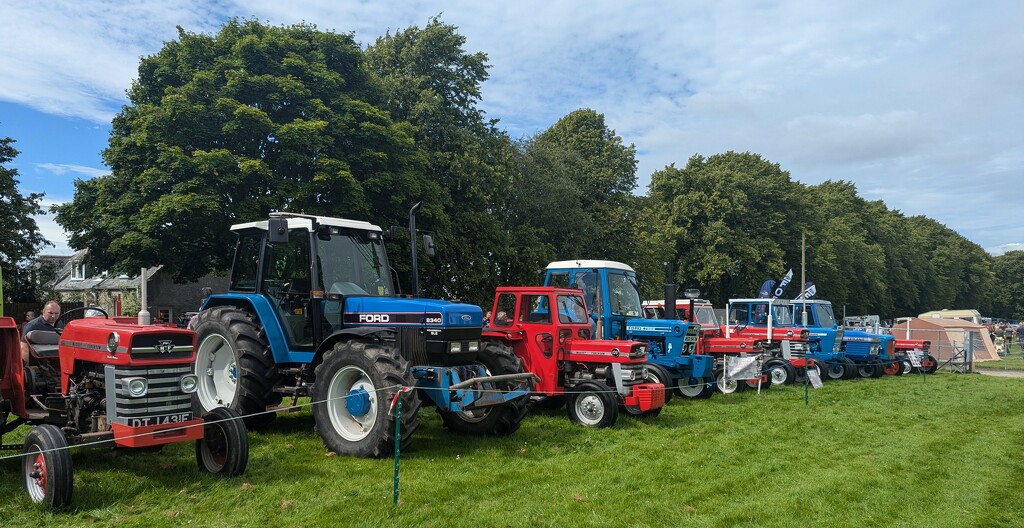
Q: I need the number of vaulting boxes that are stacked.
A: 0